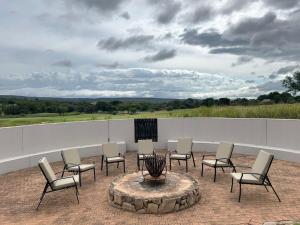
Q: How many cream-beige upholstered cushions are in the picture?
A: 14